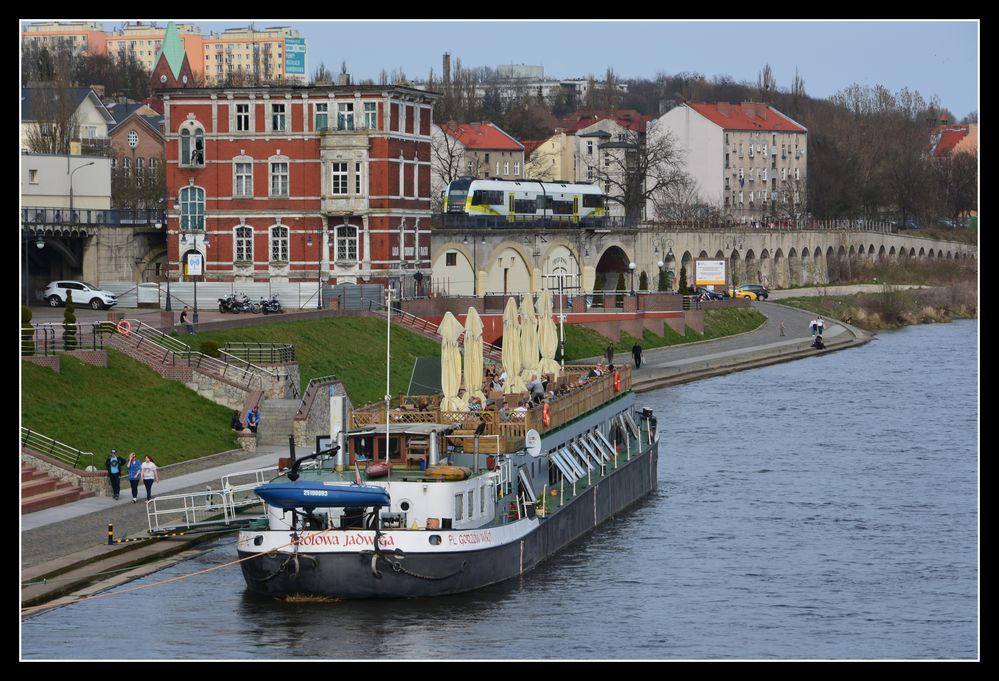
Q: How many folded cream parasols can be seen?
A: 5